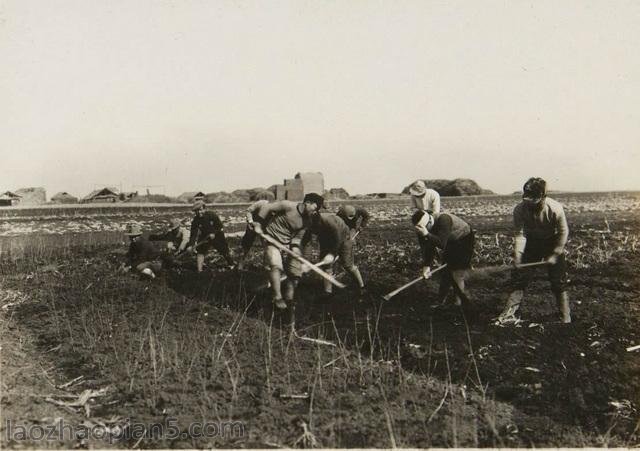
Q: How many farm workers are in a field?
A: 10